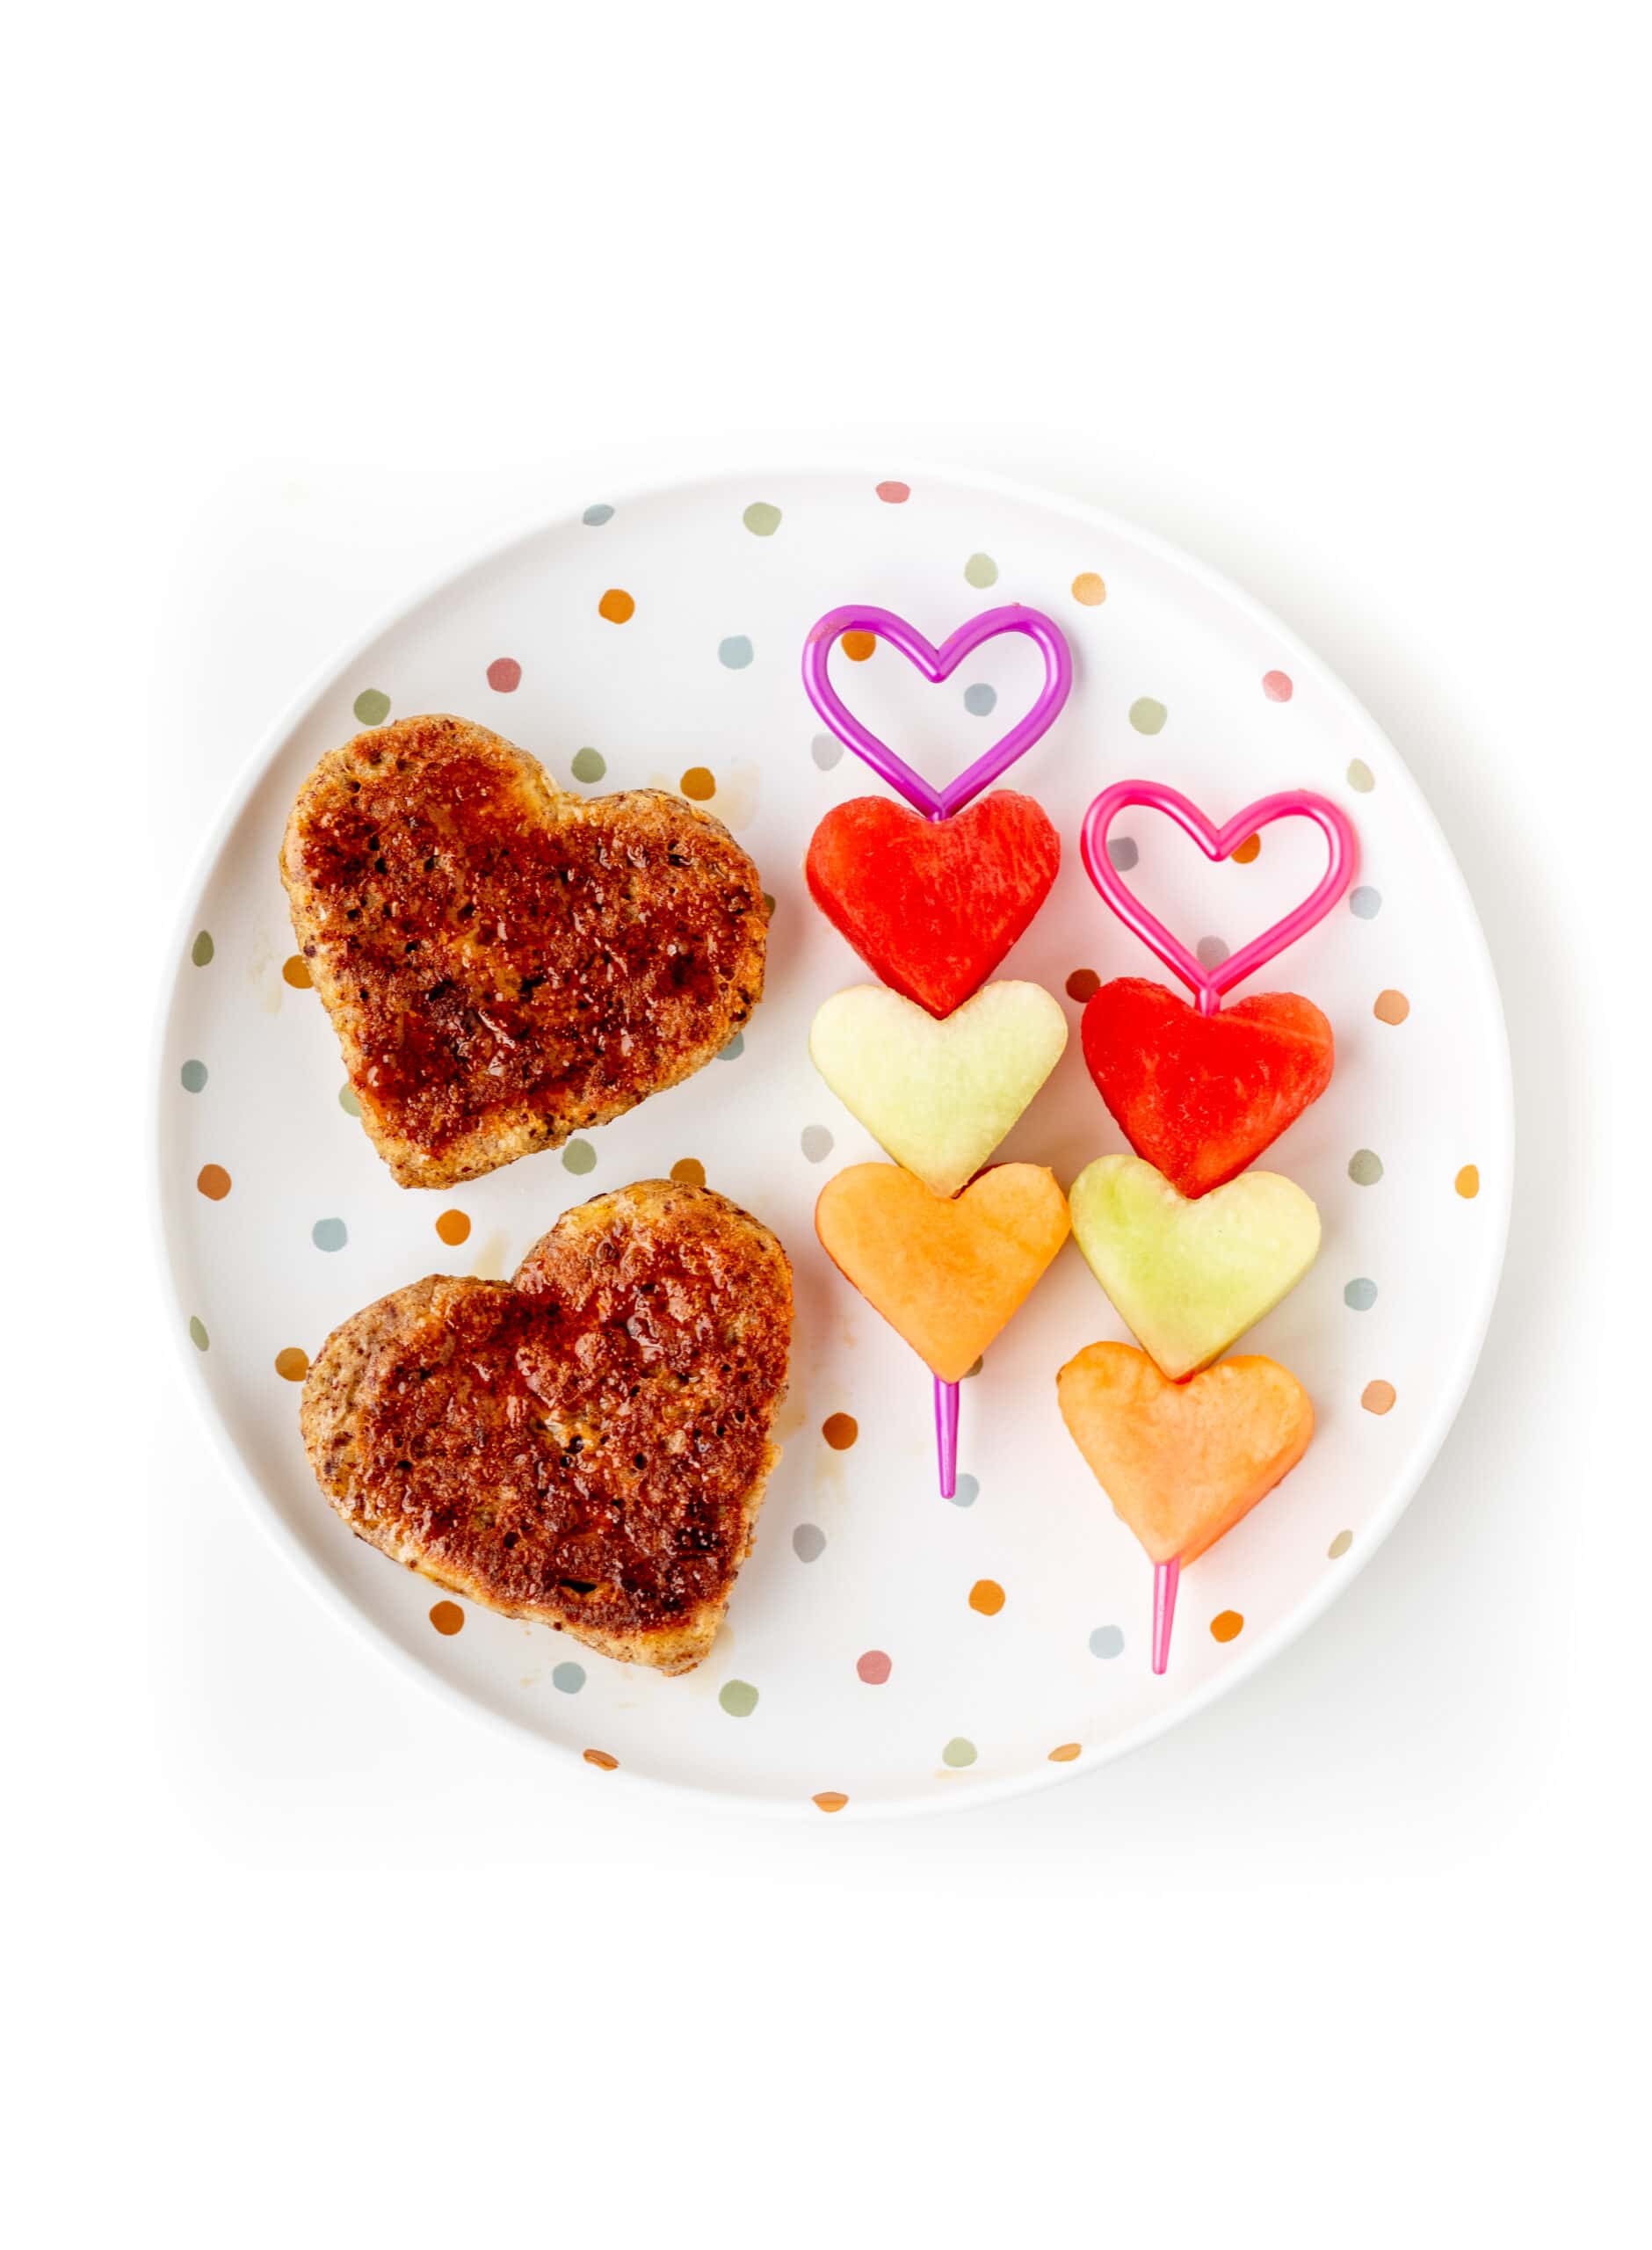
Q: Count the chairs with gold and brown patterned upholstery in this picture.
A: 0